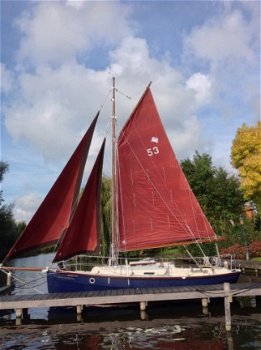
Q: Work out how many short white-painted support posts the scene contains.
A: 4